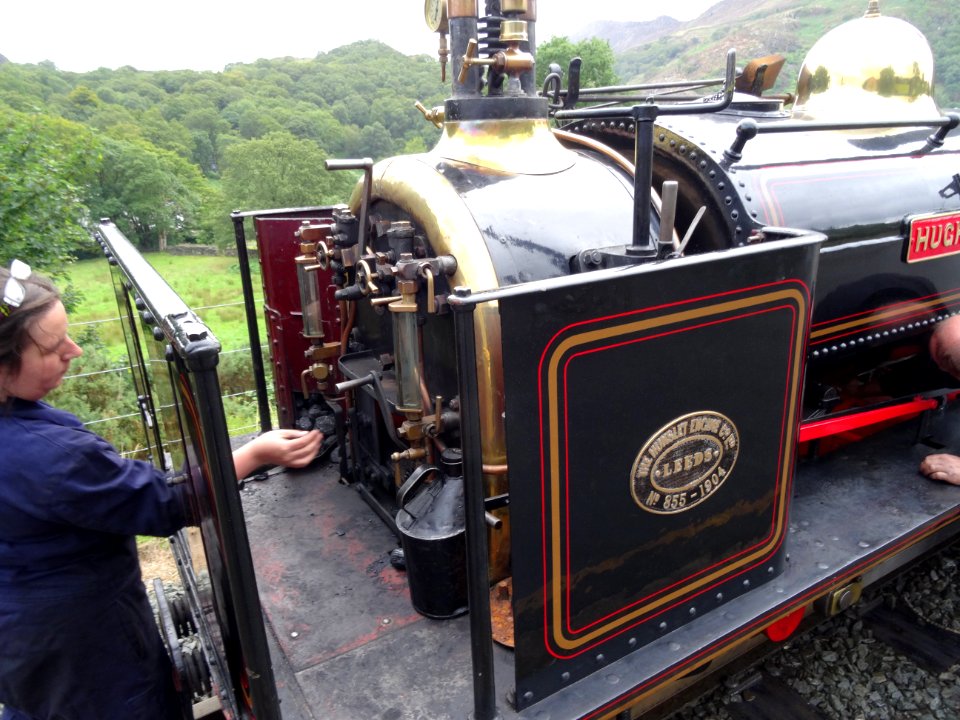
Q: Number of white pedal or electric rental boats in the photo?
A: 0